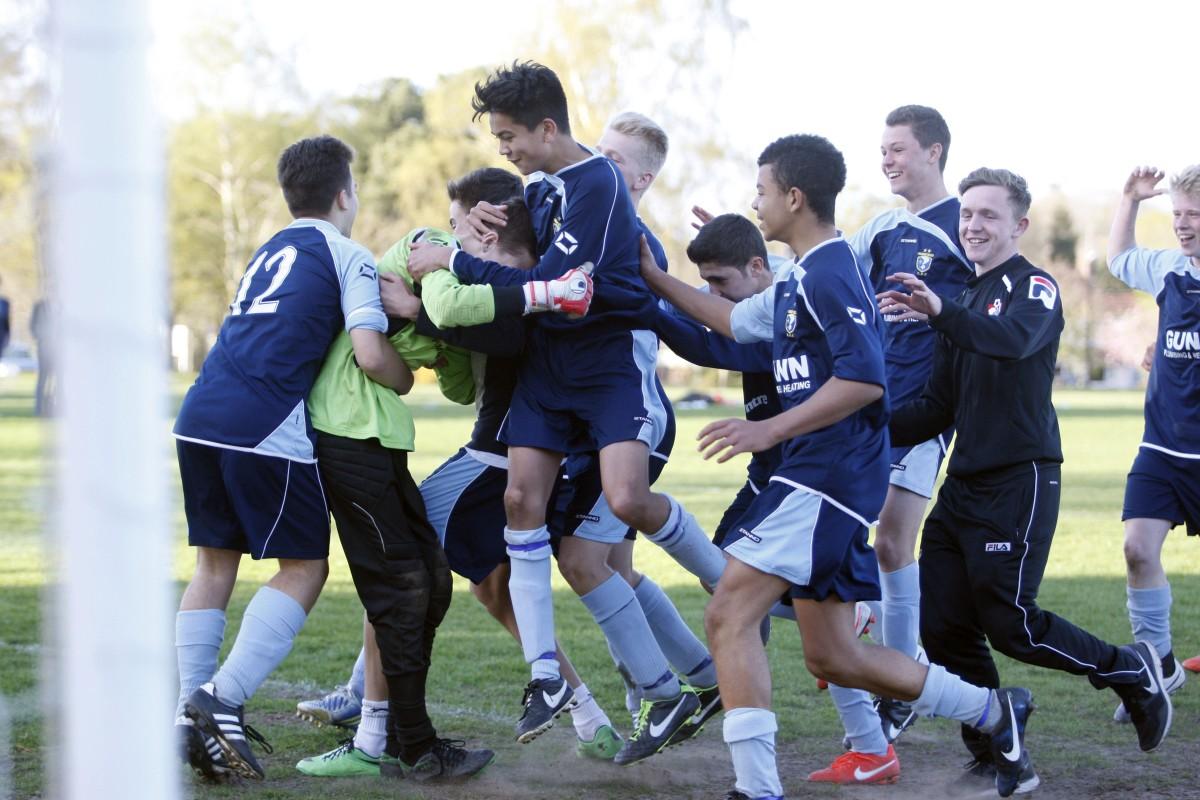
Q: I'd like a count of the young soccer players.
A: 10